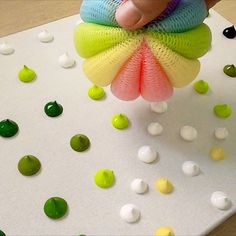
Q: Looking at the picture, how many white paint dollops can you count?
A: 12